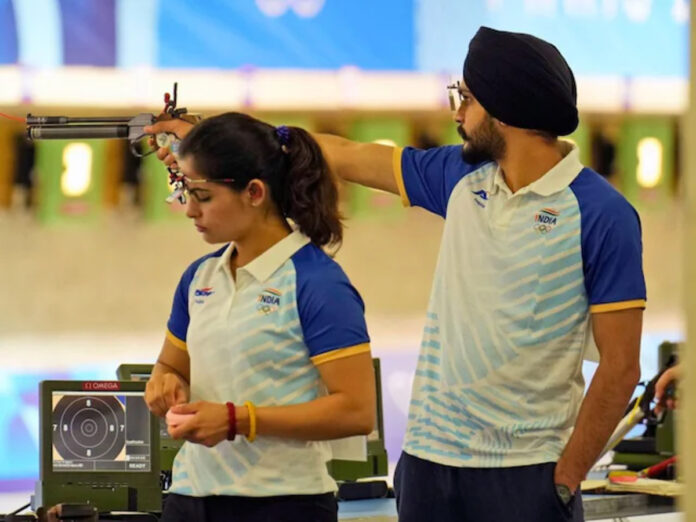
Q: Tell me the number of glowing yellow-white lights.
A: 2